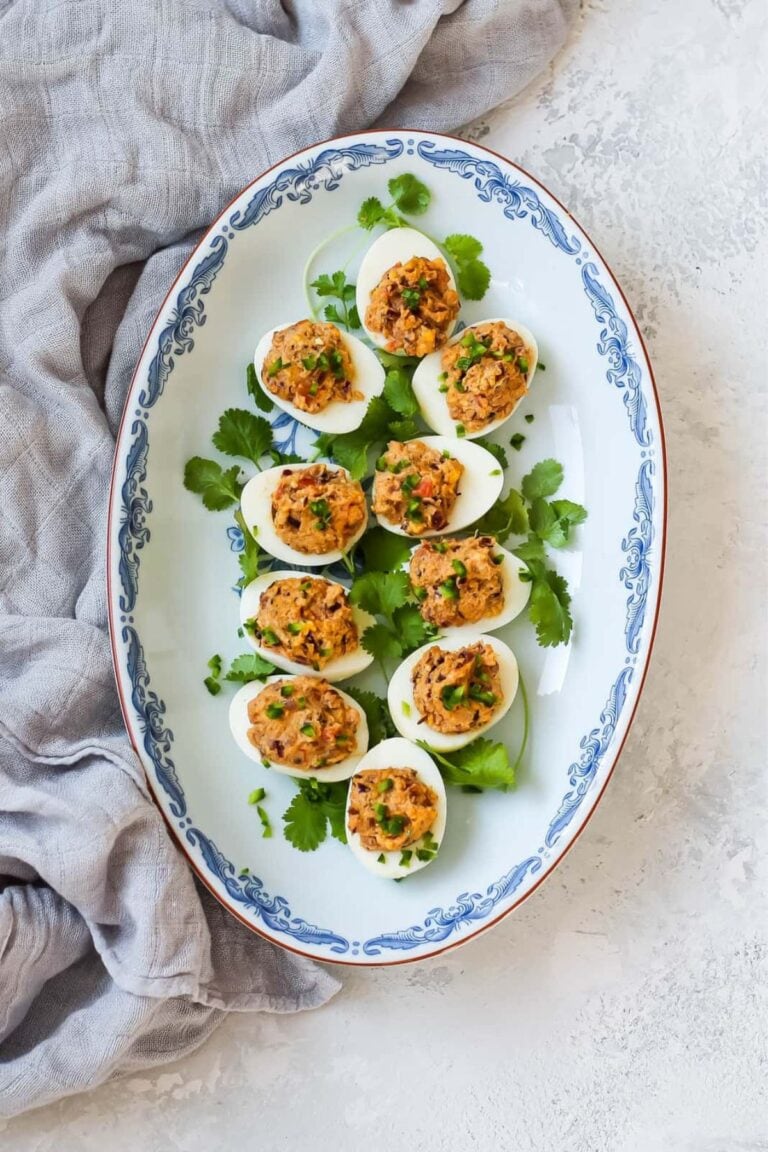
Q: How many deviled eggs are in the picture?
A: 10